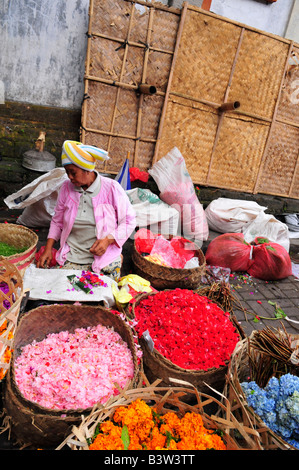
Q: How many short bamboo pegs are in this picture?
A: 2